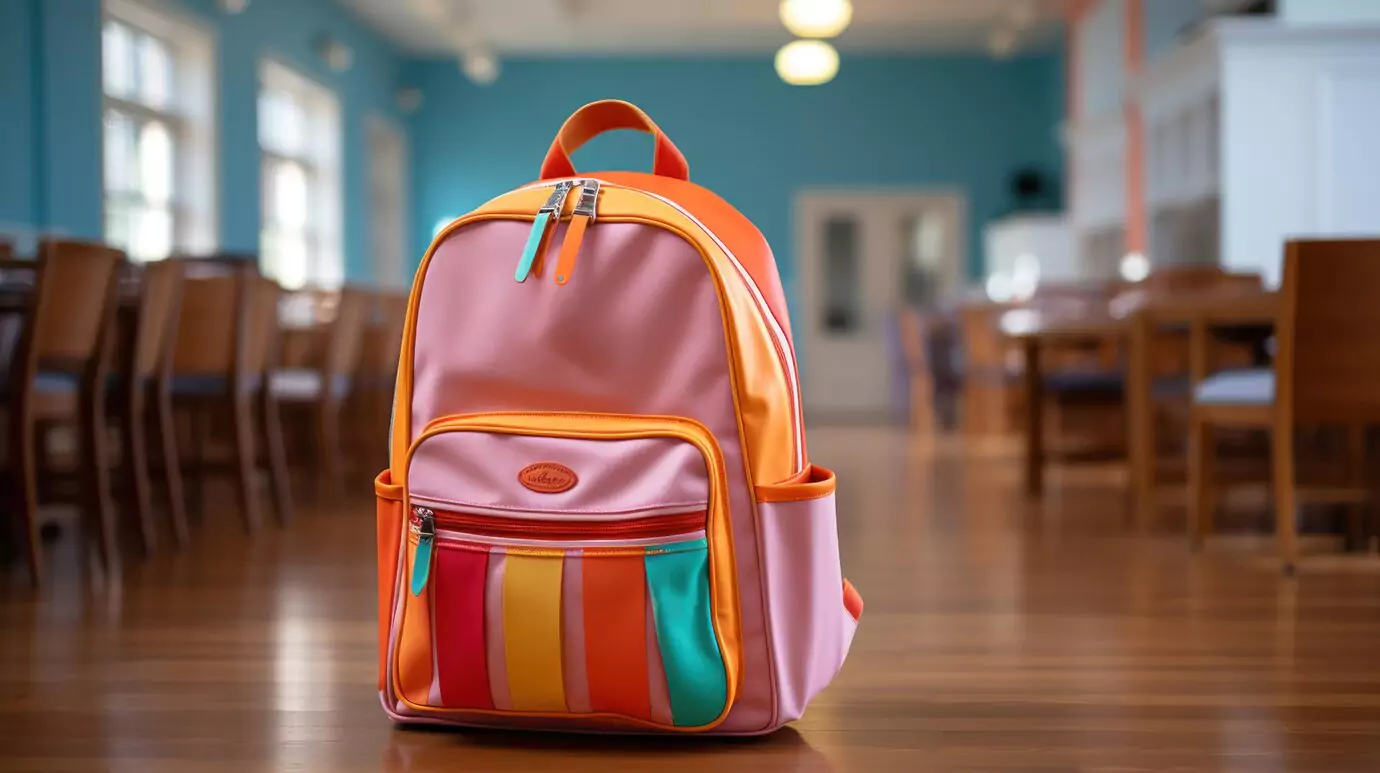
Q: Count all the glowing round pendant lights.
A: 2